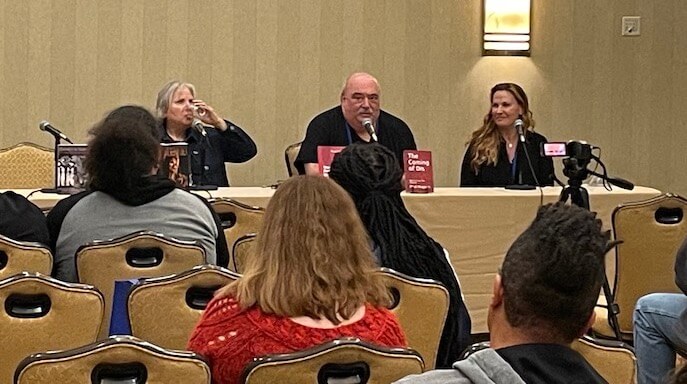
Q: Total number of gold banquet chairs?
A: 13